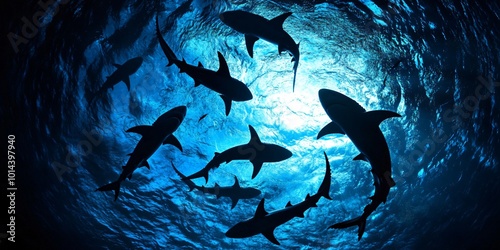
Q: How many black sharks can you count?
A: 8